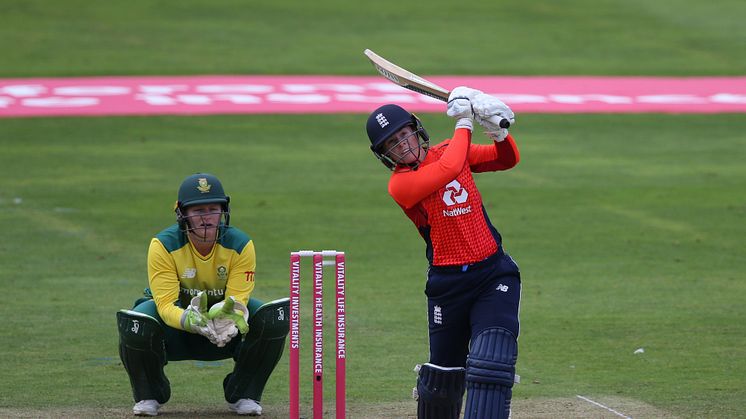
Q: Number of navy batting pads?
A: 2